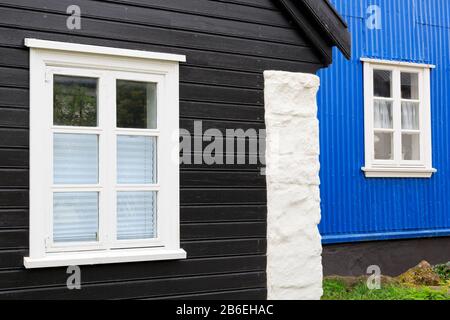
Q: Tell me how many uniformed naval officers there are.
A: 0